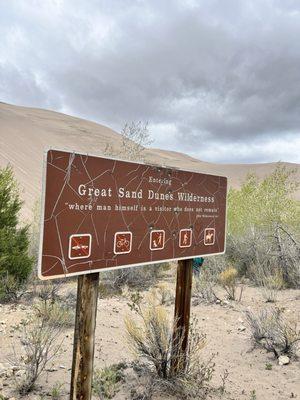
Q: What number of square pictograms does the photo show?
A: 5